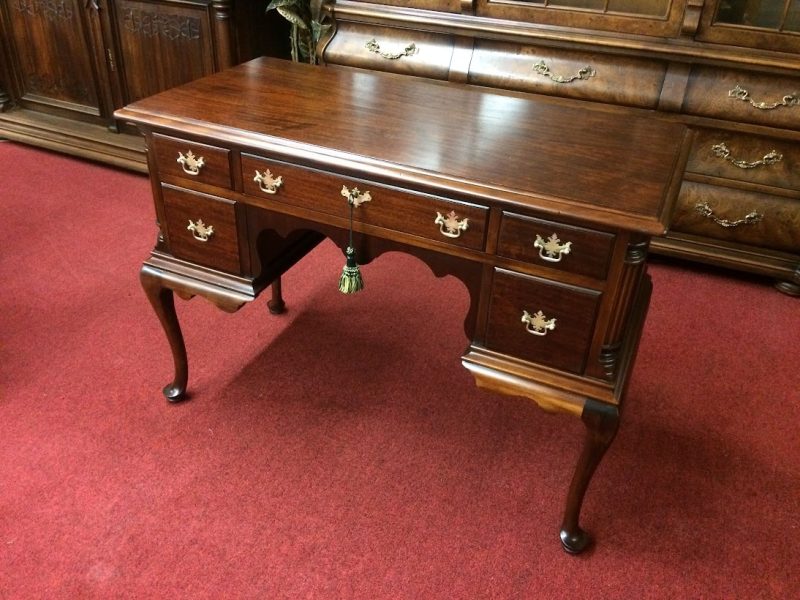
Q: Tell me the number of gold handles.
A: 11